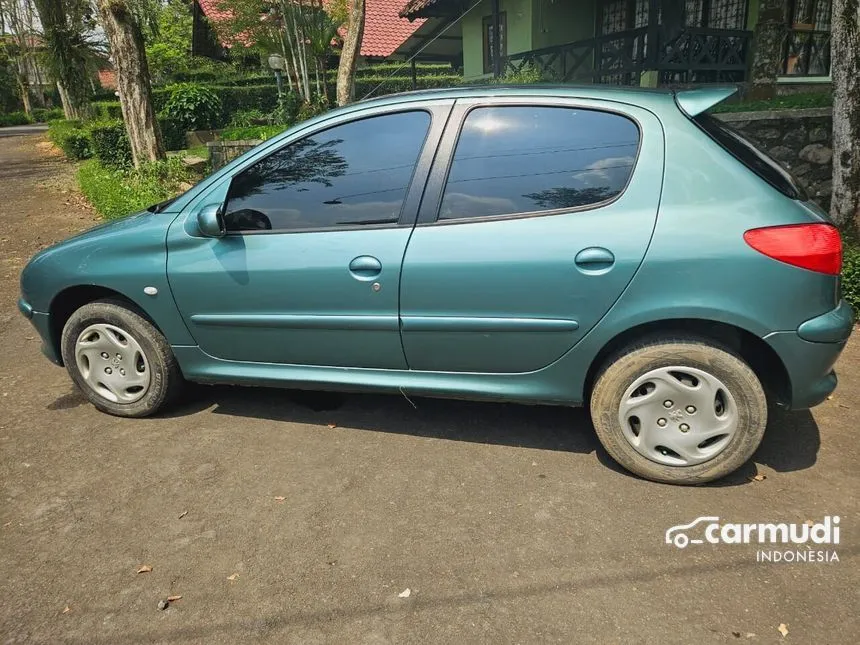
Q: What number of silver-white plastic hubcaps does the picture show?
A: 2